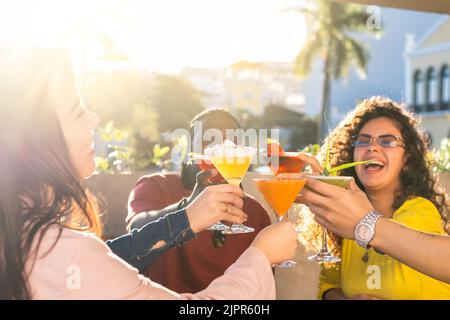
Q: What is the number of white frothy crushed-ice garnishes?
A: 1